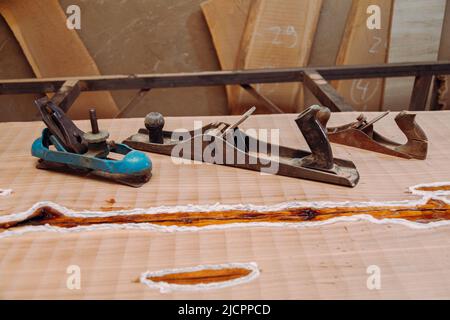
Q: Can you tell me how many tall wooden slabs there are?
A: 5